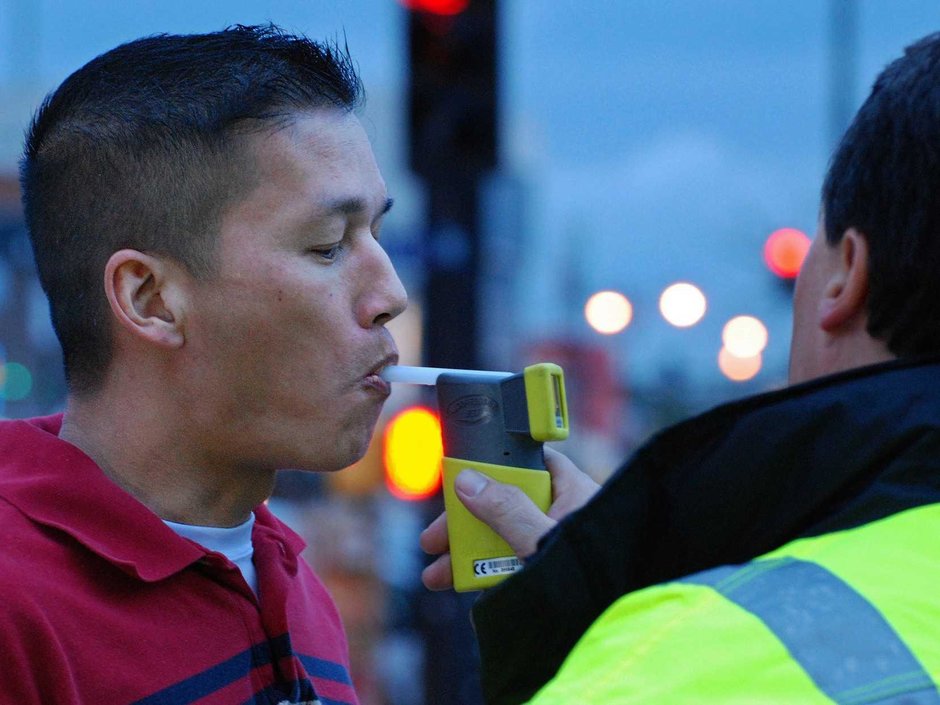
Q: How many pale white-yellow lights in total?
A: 4